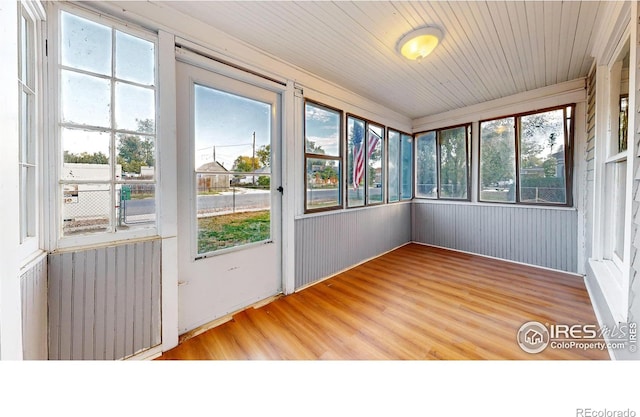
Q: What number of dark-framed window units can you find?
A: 5